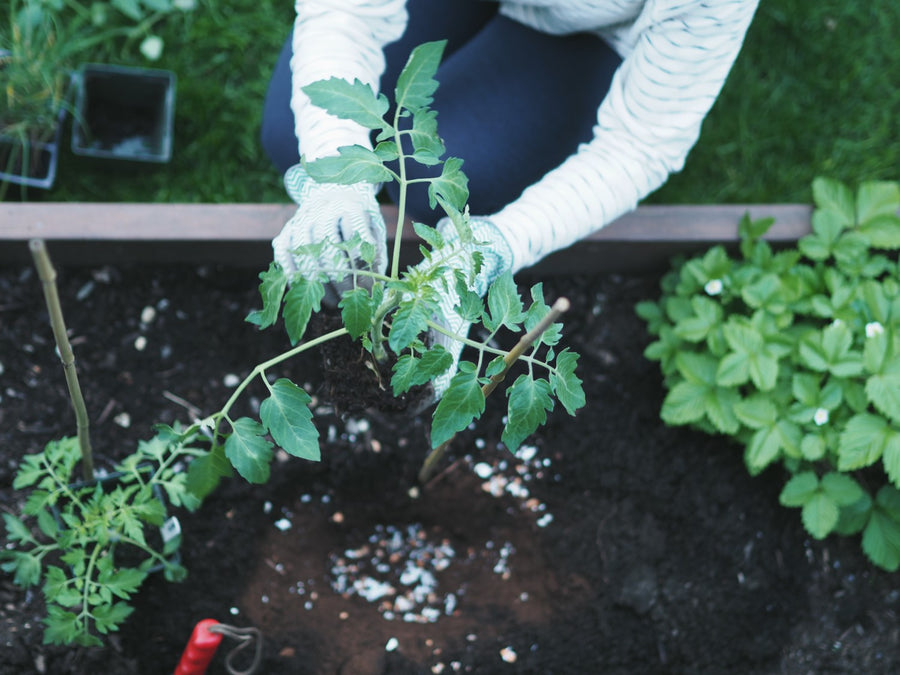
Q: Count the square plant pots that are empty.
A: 1